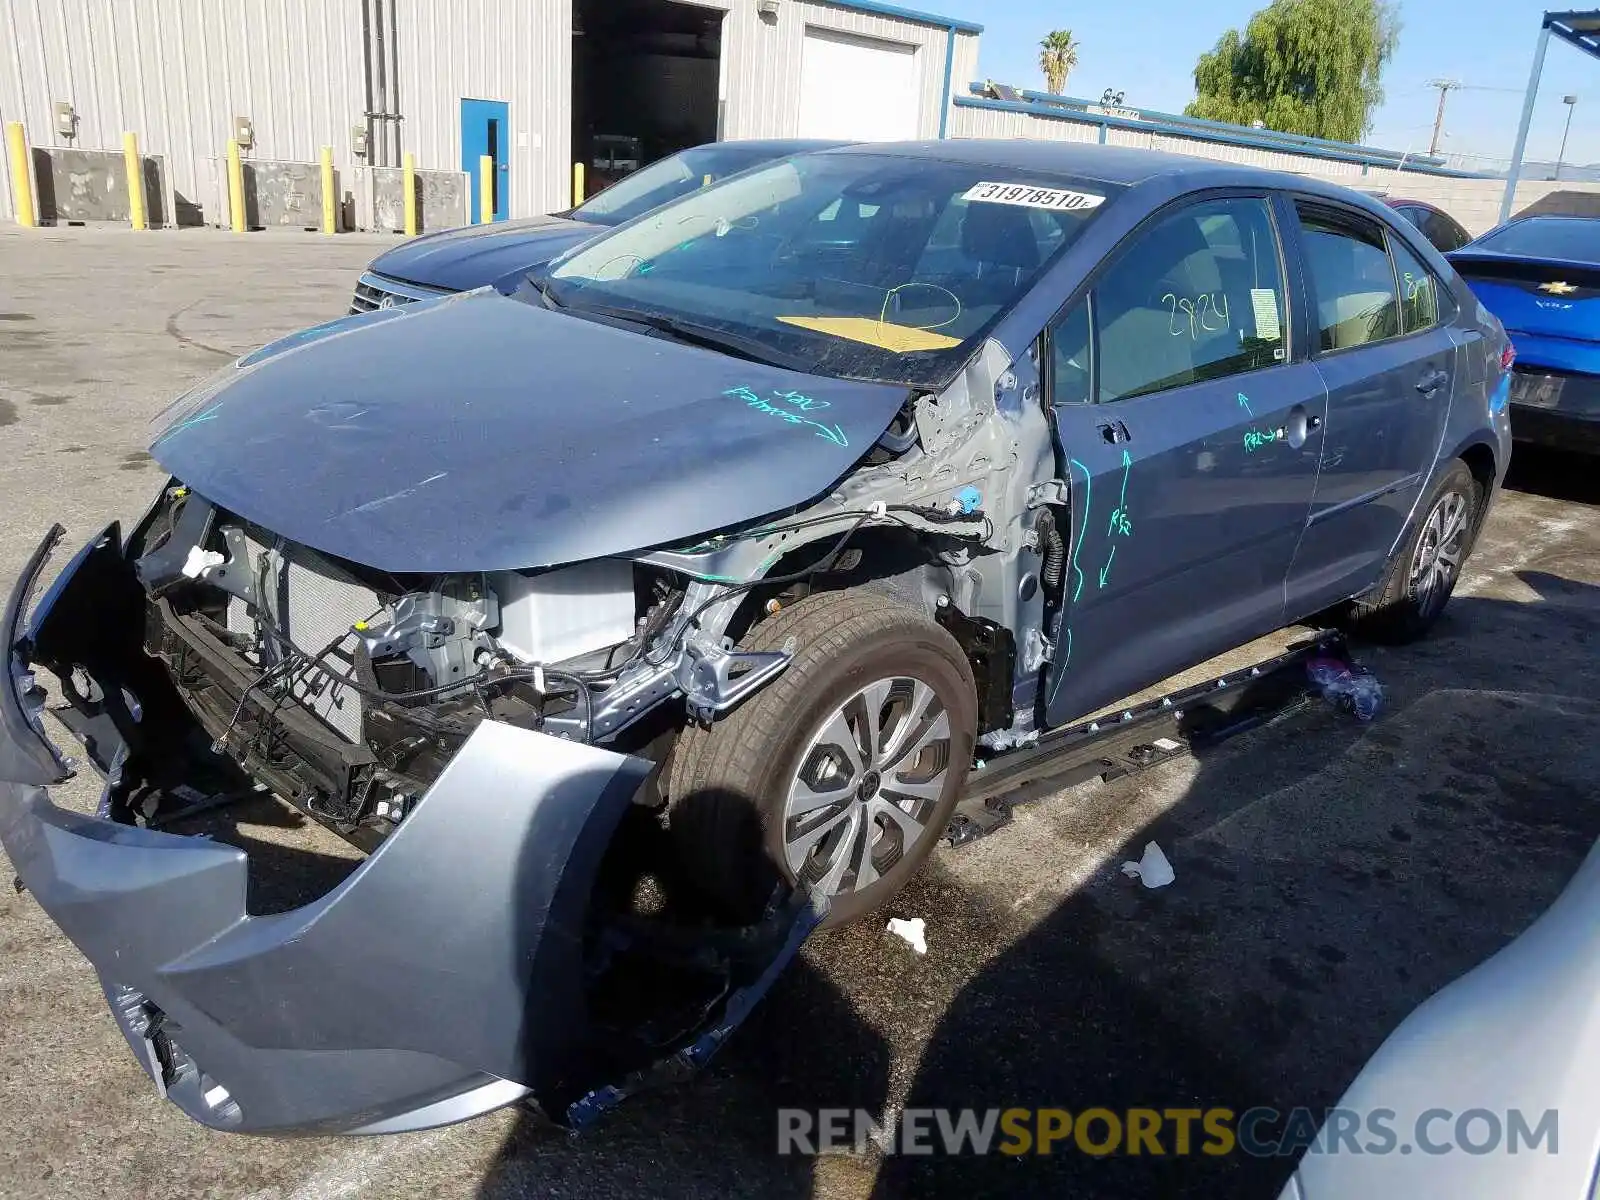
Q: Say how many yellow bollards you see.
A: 7